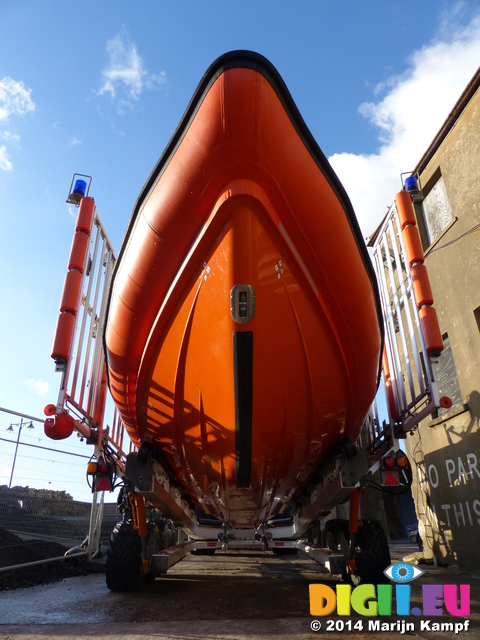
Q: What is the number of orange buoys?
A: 8